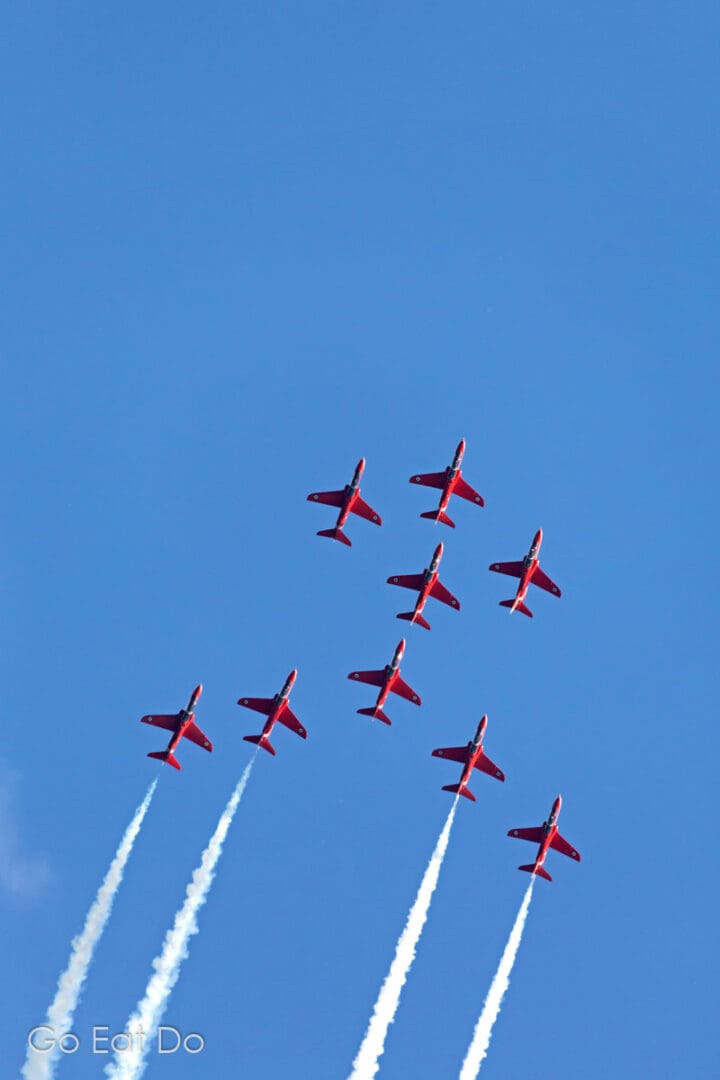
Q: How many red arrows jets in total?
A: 9